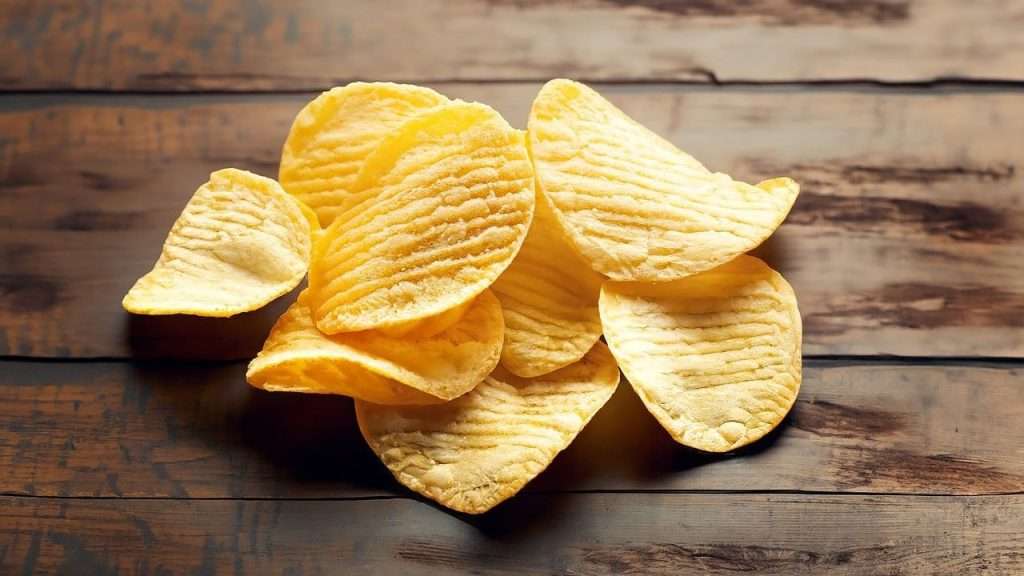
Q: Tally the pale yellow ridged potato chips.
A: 8